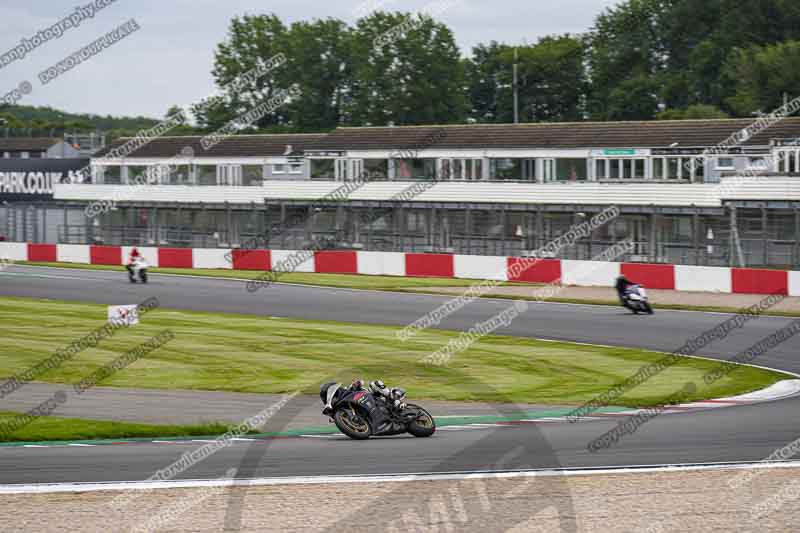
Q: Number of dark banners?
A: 1